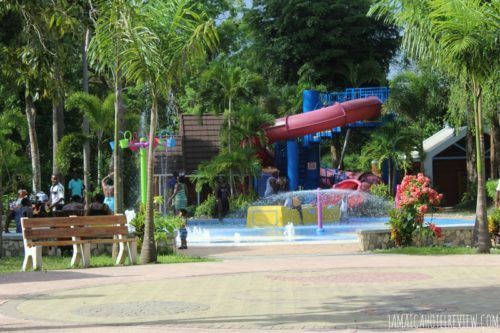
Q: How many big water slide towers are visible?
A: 1